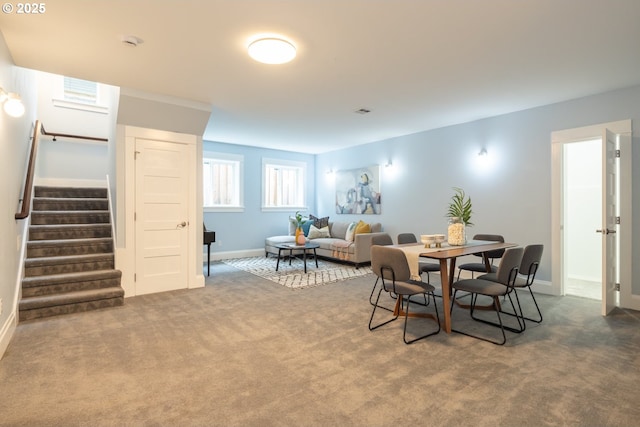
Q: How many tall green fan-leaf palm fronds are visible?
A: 1